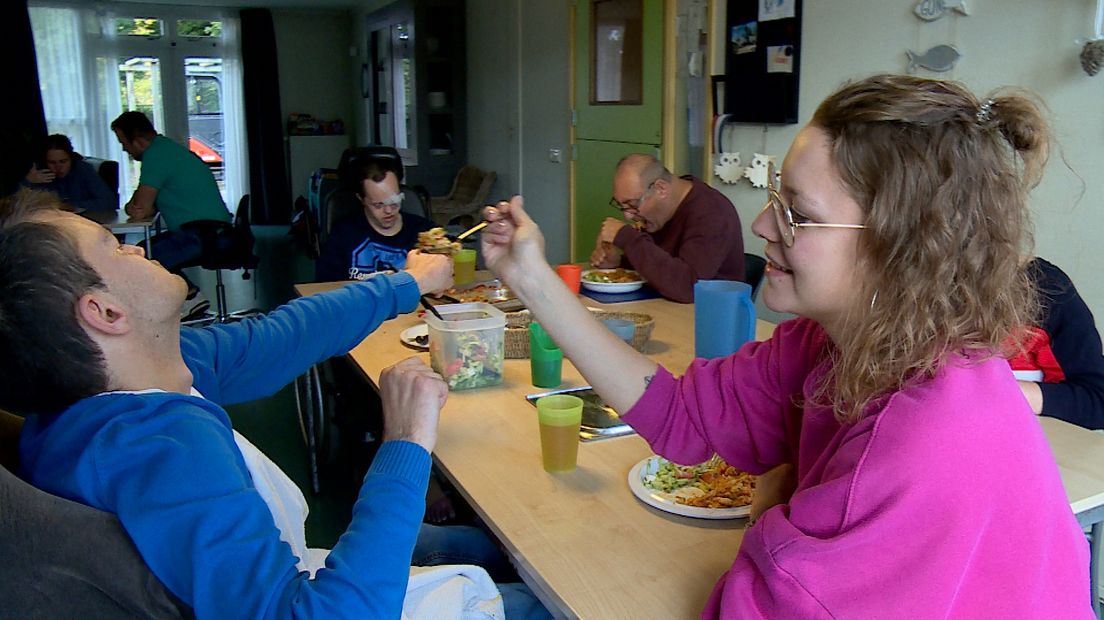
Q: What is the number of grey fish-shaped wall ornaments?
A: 2